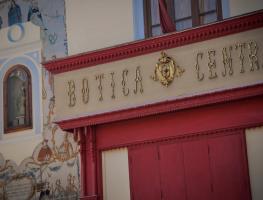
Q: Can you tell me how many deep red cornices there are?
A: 2